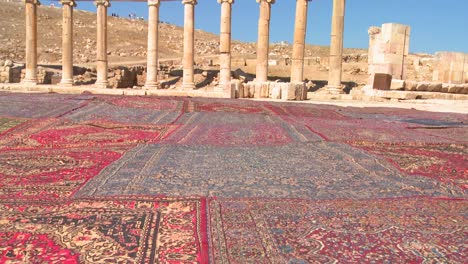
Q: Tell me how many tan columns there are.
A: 9